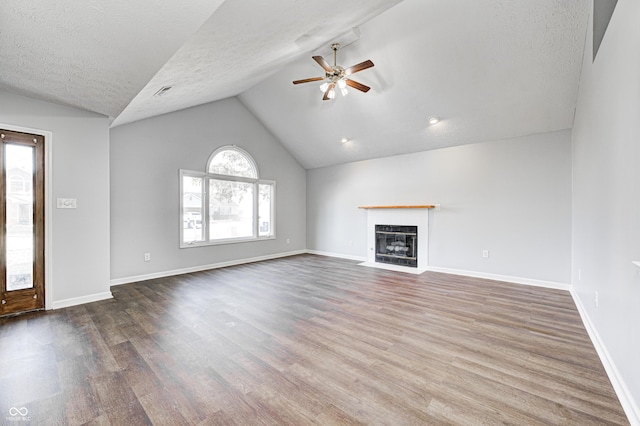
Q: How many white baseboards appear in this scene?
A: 5